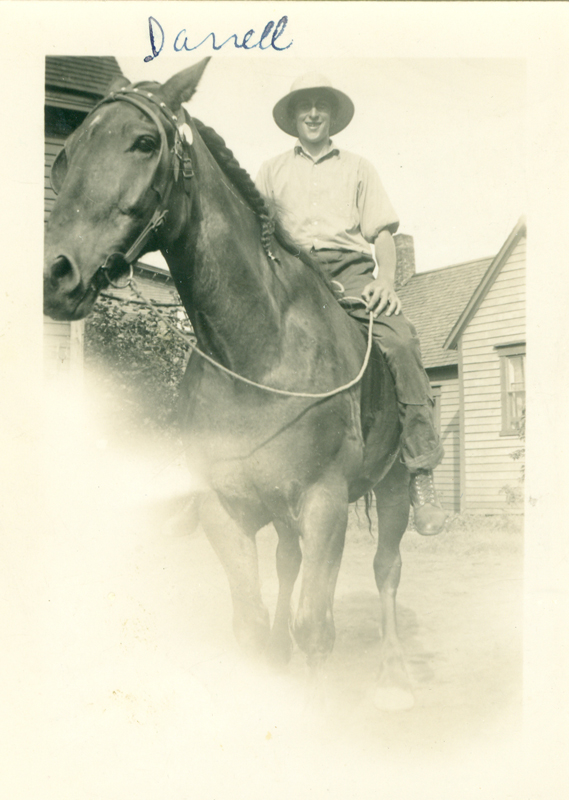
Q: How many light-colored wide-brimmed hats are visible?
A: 1